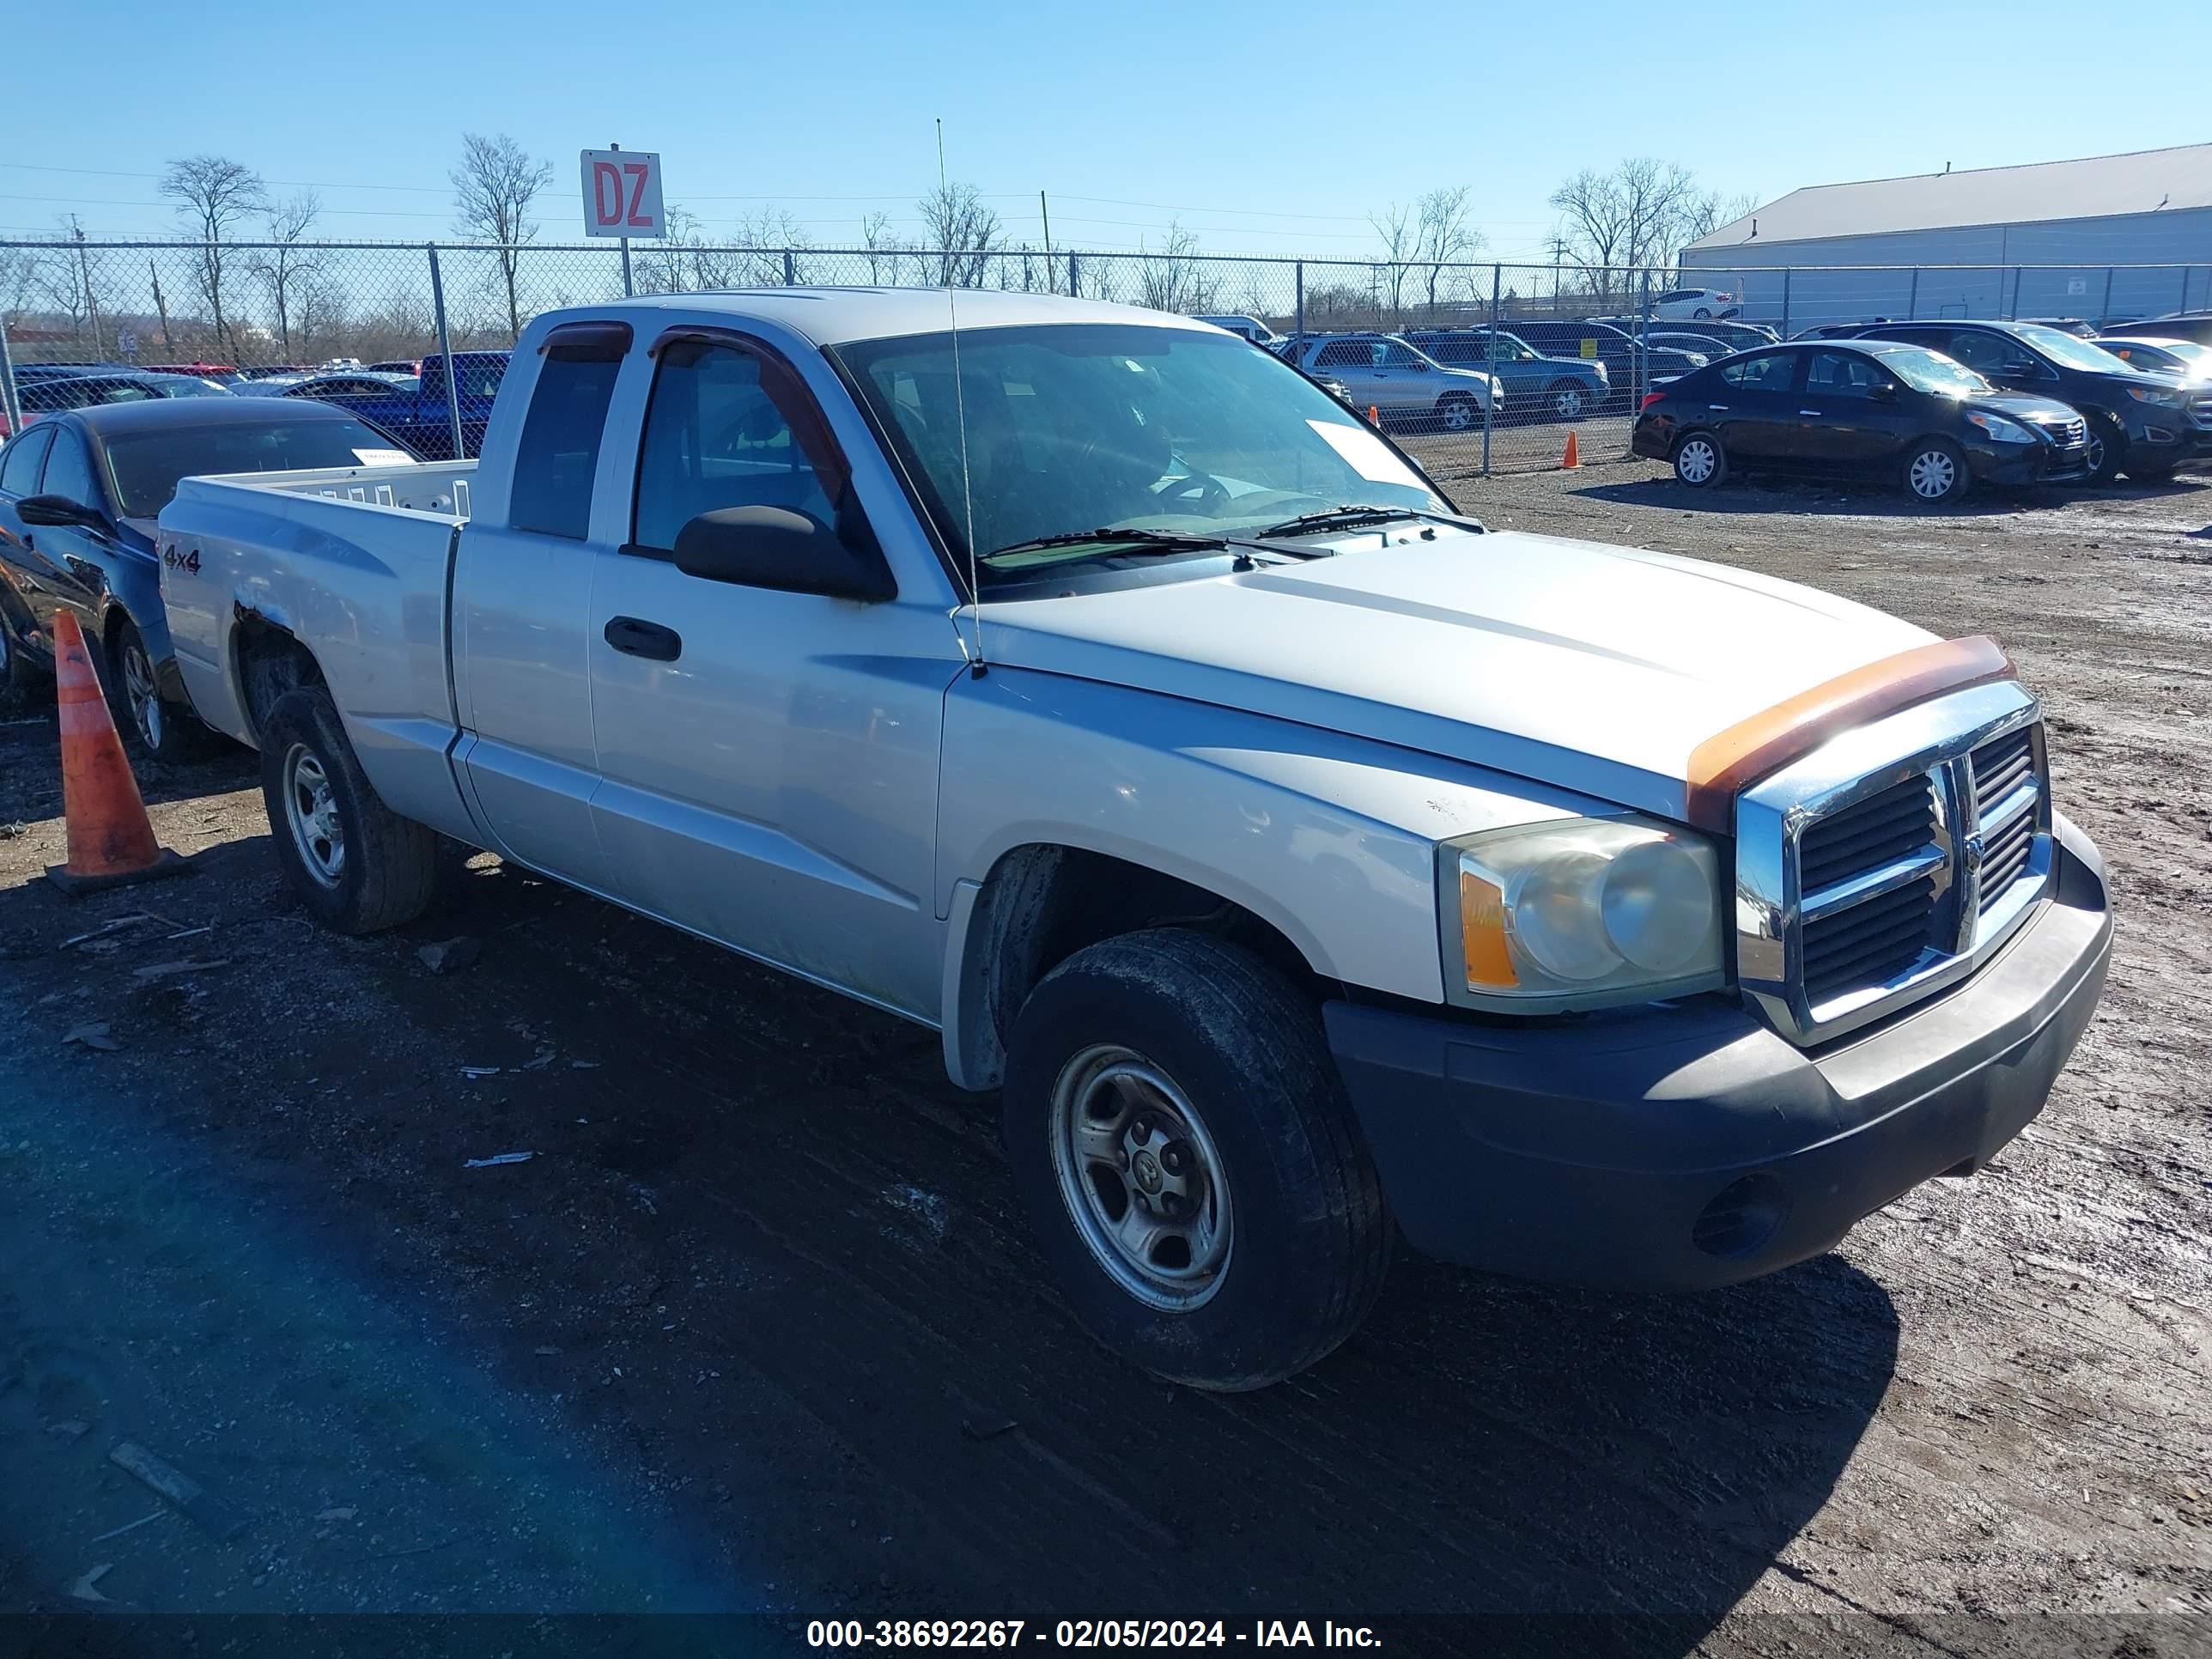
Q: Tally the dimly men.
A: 0